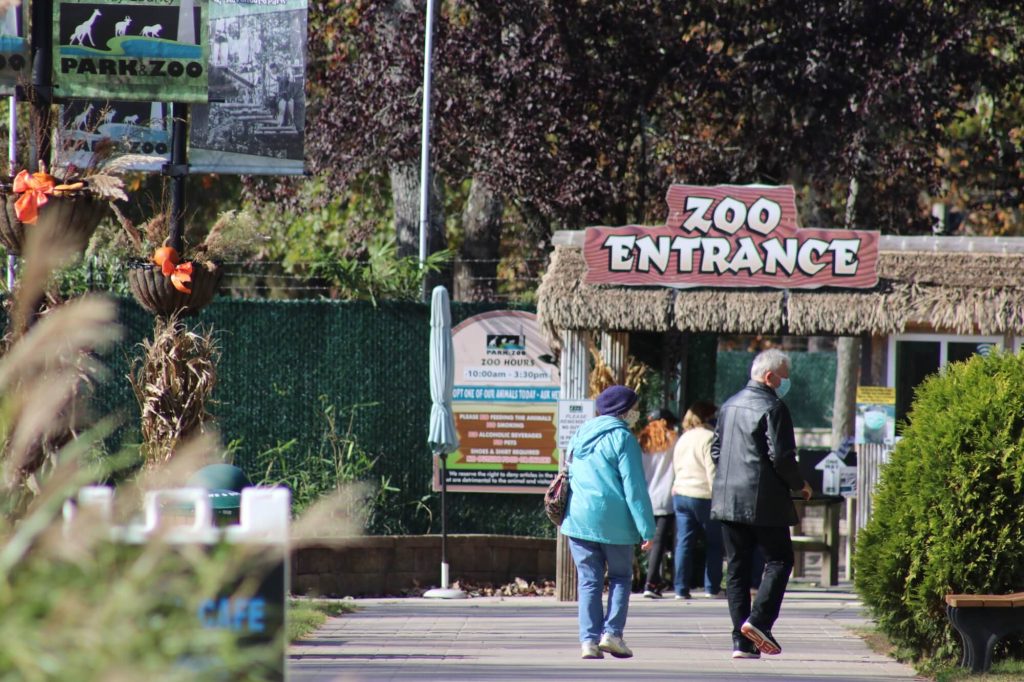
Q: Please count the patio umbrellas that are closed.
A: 1